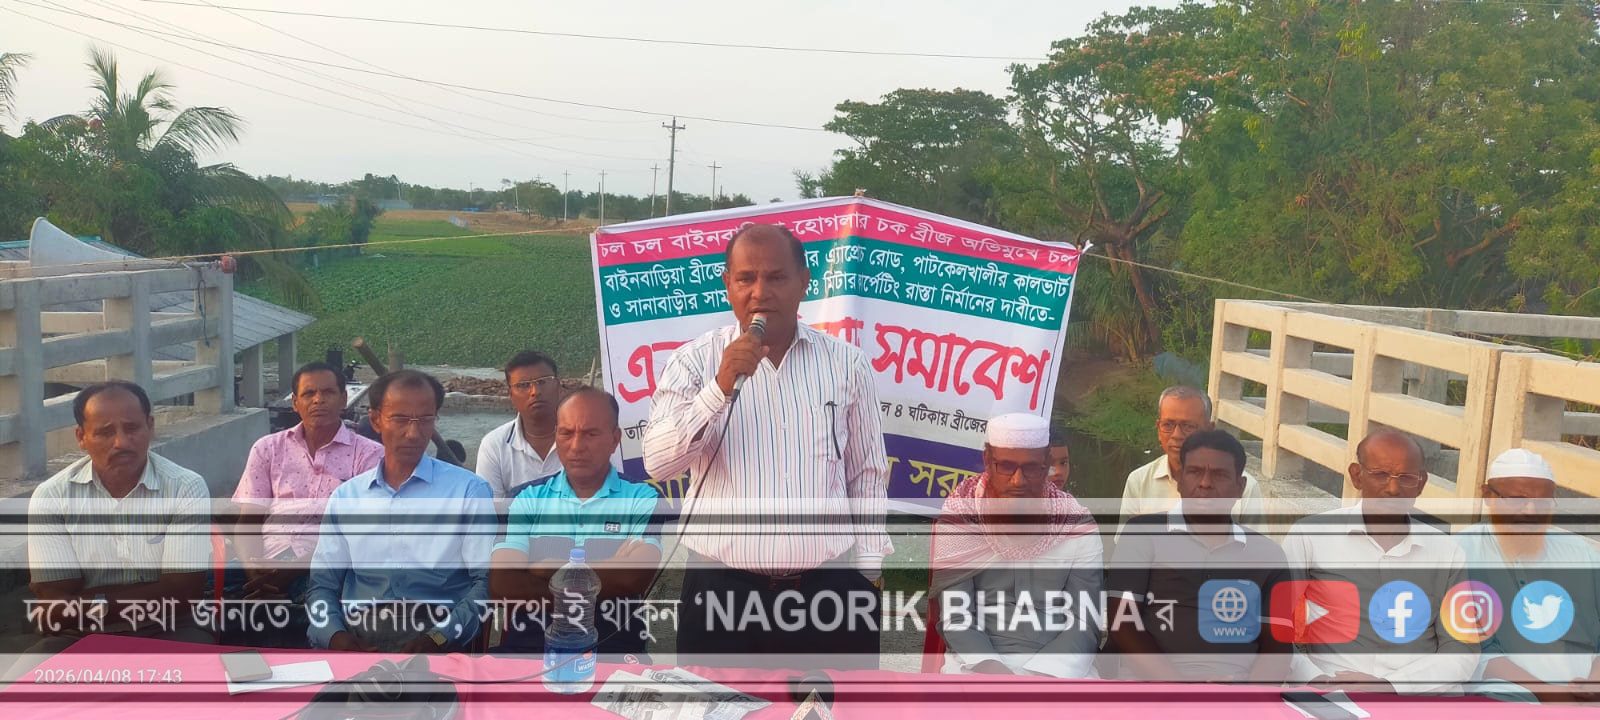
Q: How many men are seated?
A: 10